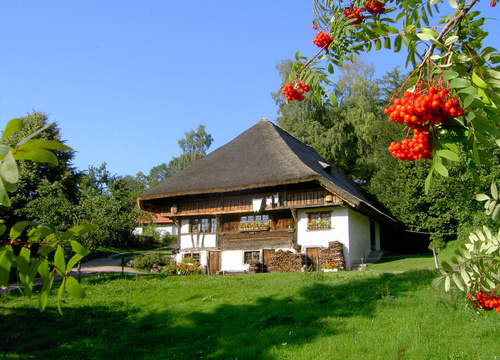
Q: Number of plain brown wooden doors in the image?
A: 3